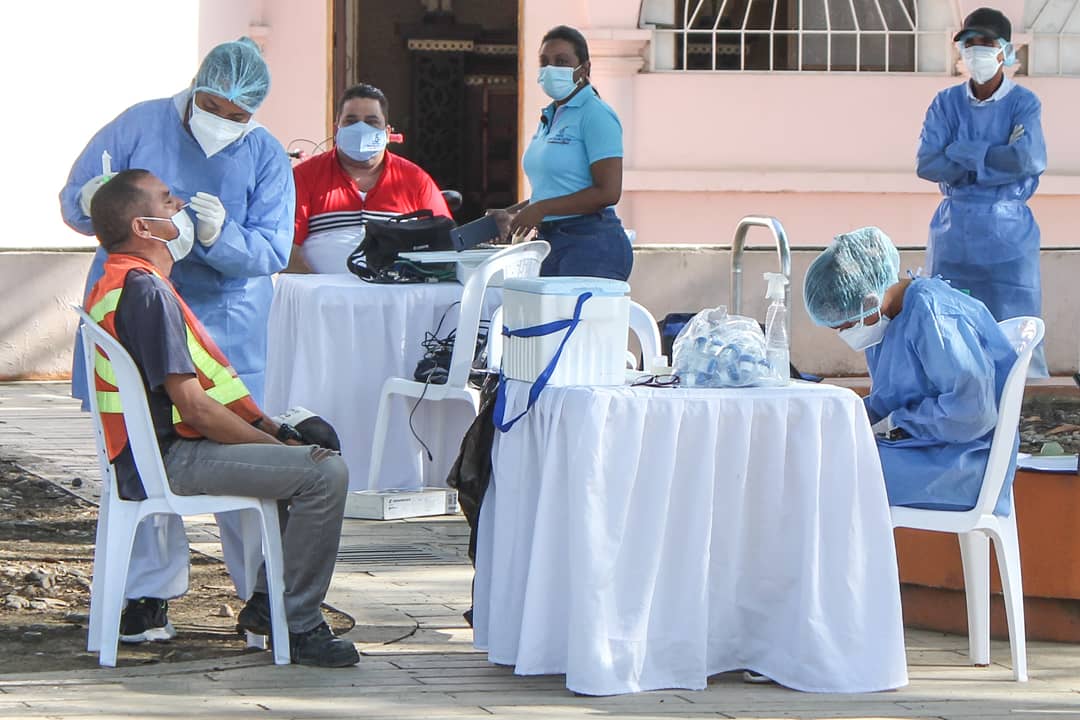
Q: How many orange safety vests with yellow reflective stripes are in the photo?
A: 1